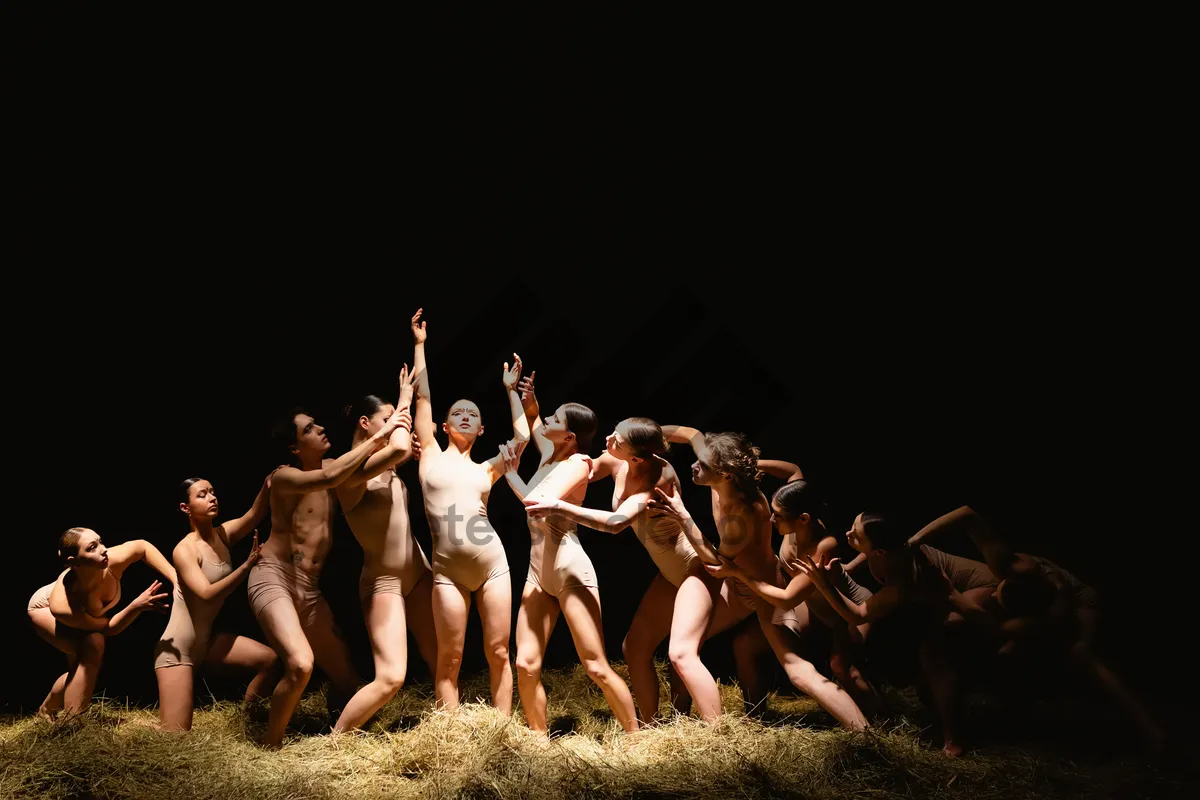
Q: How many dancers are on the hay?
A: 11